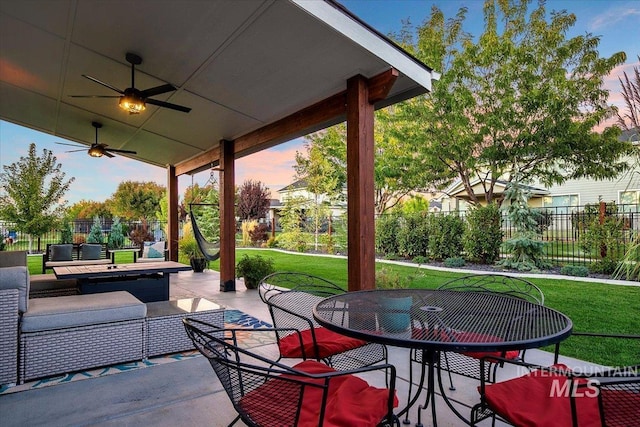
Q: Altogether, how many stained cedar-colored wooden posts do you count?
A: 3